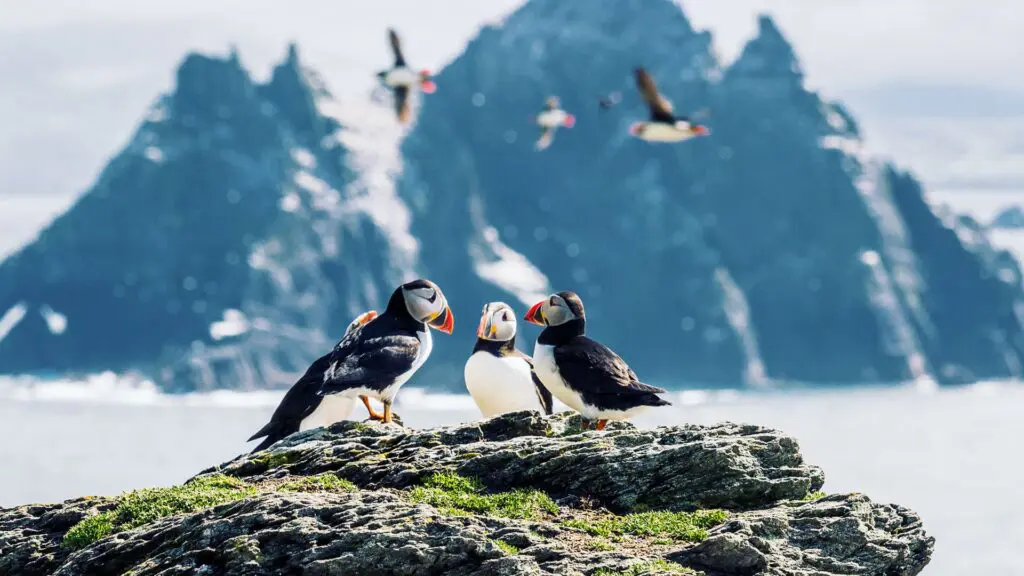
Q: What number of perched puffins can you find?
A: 4